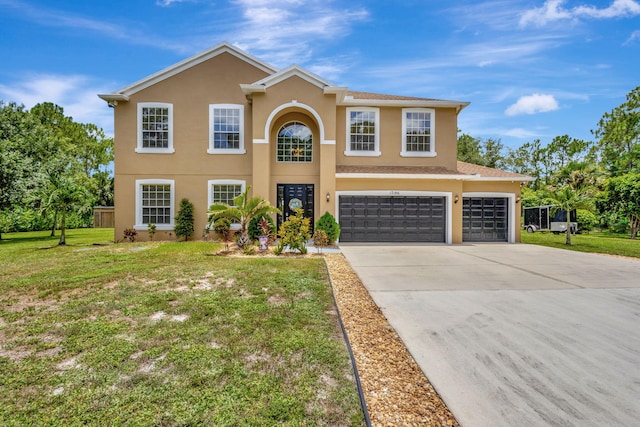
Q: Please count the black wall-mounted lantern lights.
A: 3